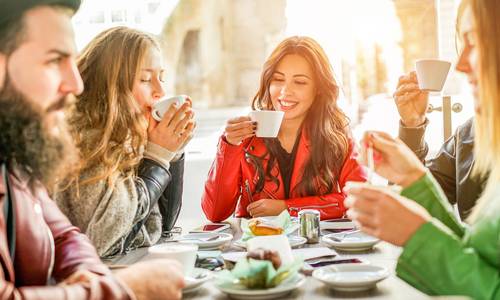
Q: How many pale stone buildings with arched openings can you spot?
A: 1